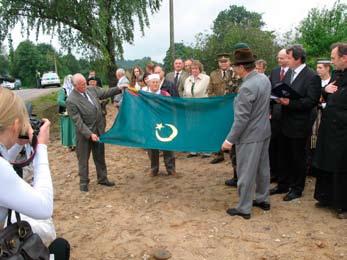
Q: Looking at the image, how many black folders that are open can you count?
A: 1